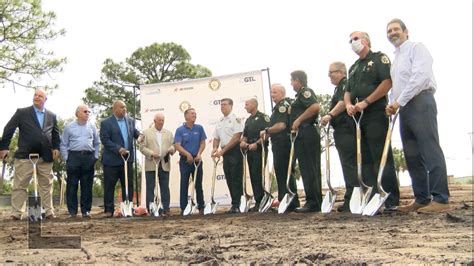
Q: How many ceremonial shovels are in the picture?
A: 11